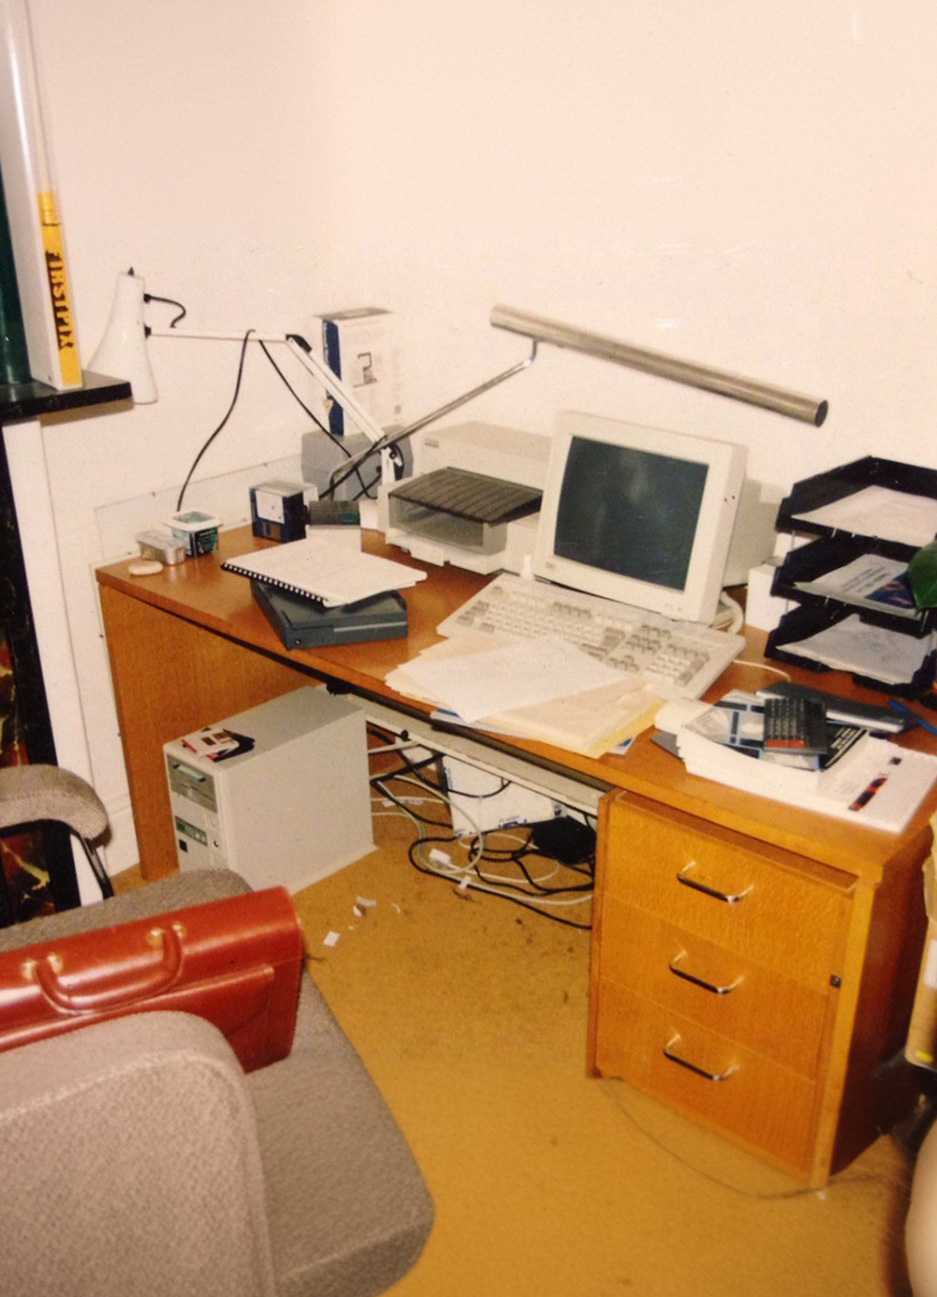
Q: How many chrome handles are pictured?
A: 3